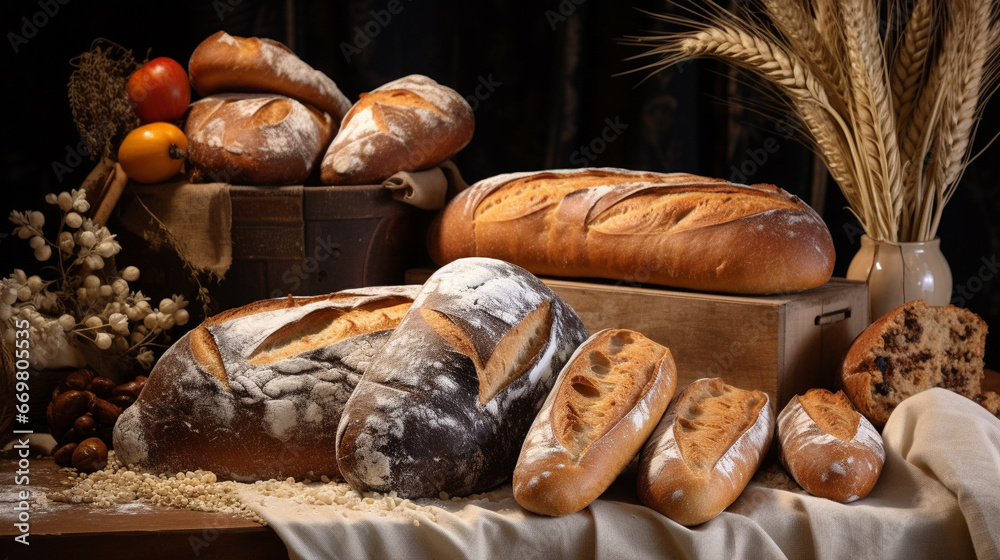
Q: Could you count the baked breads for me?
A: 10